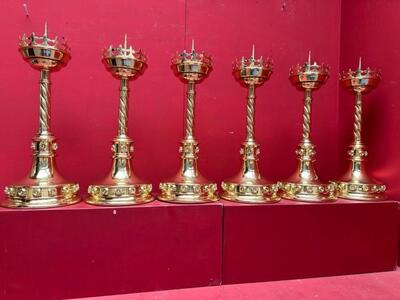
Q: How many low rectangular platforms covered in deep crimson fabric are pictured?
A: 2